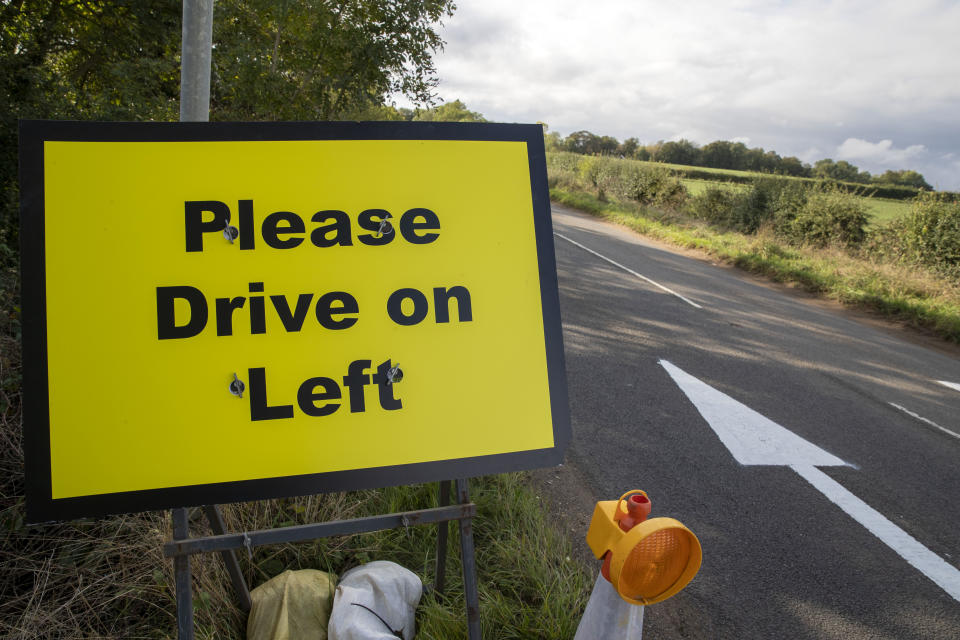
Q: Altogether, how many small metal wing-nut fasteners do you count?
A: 4